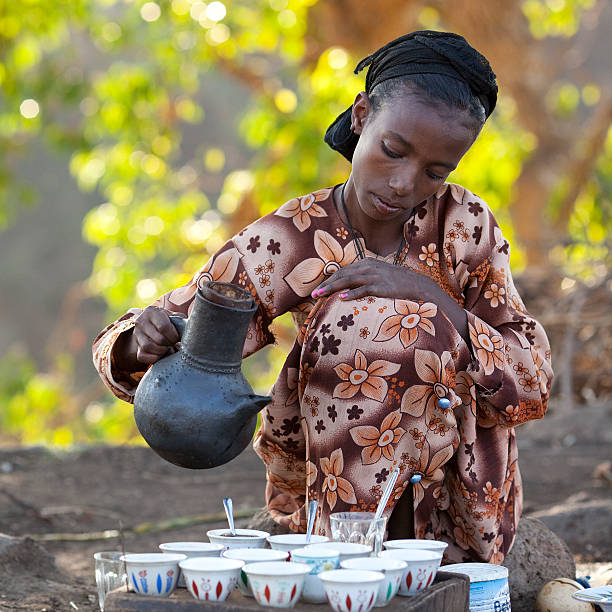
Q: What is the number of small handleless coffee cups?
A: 13